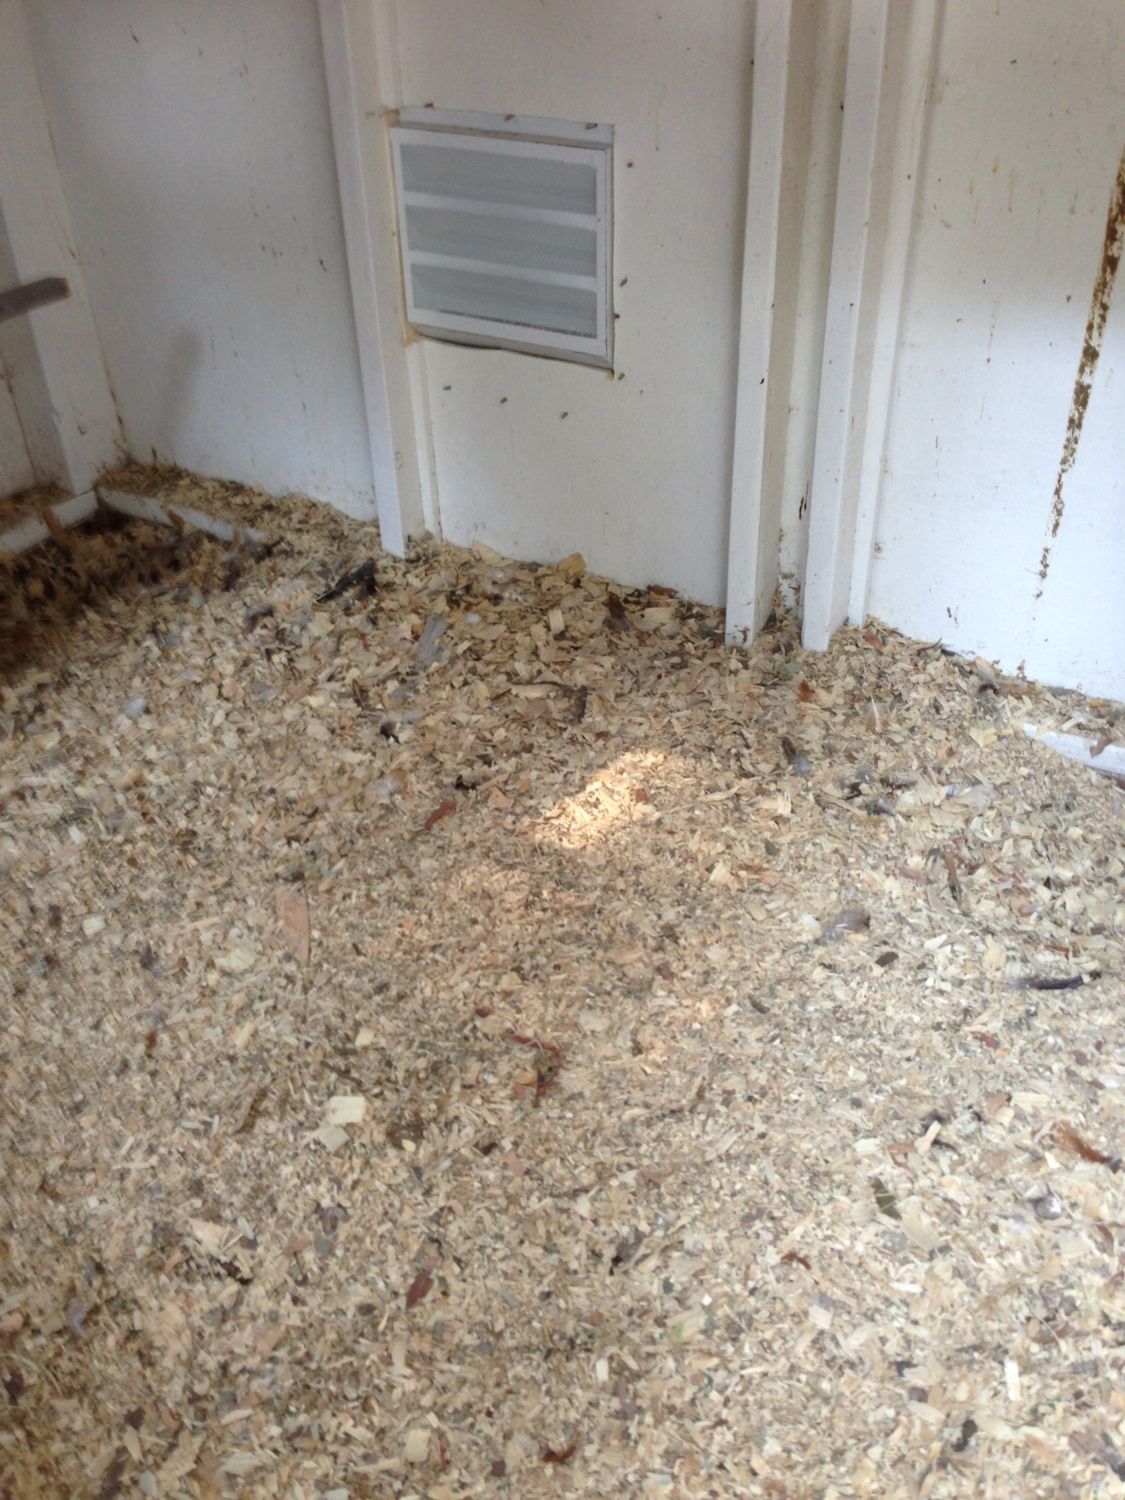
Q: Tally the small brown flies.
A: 10